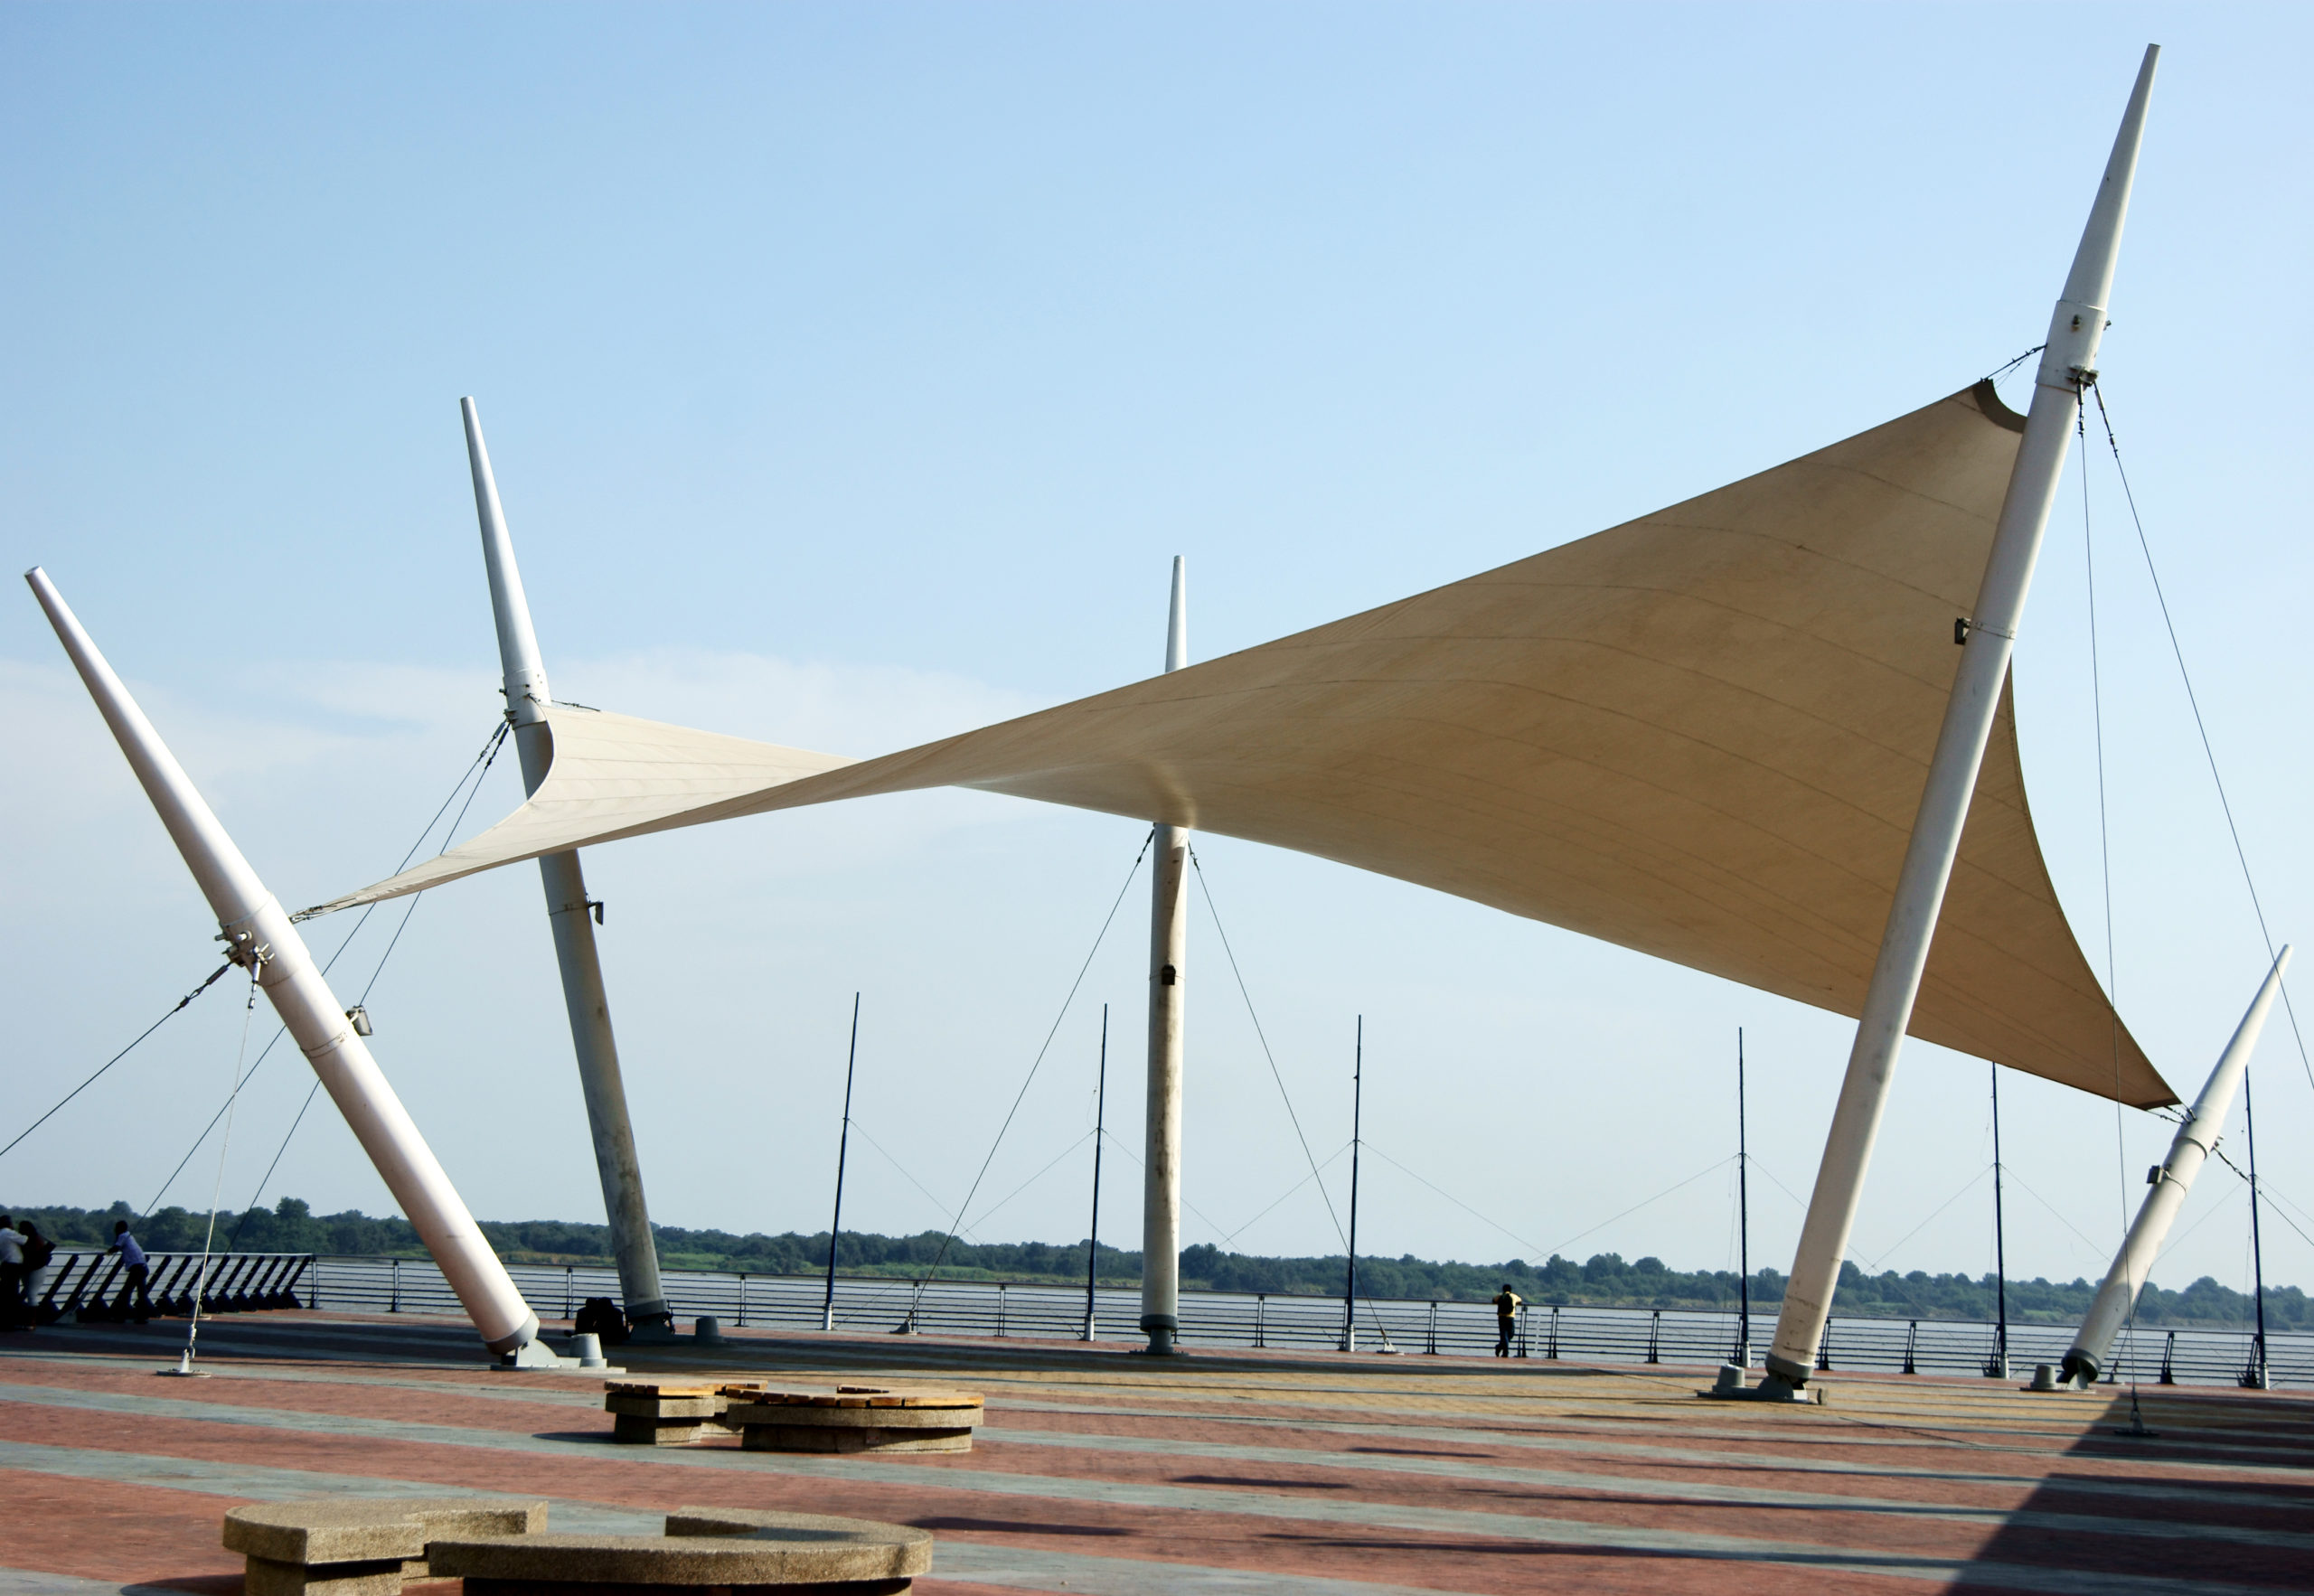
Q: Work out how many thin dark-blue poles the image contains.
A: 6